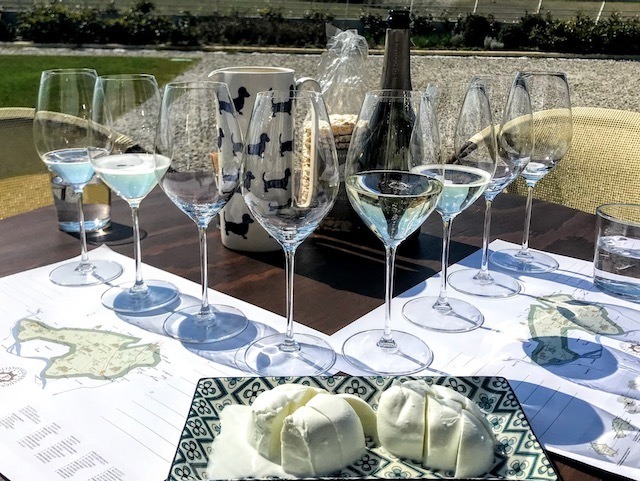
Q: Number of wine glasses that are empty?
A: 4